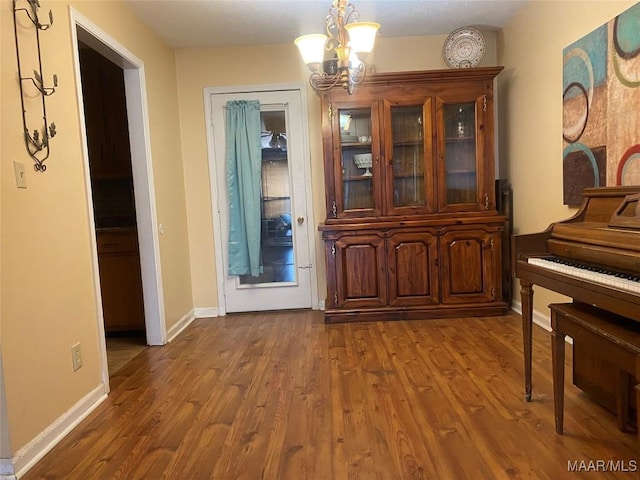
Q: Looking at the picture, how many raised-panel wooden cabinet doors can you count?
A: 3